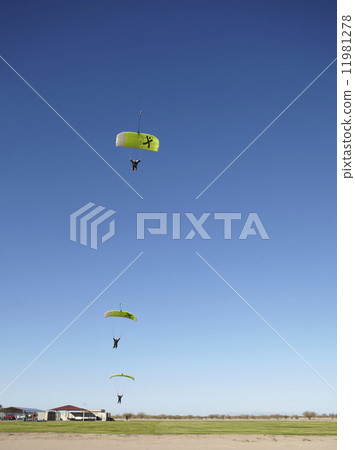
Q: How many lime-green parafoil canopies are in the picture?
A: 3